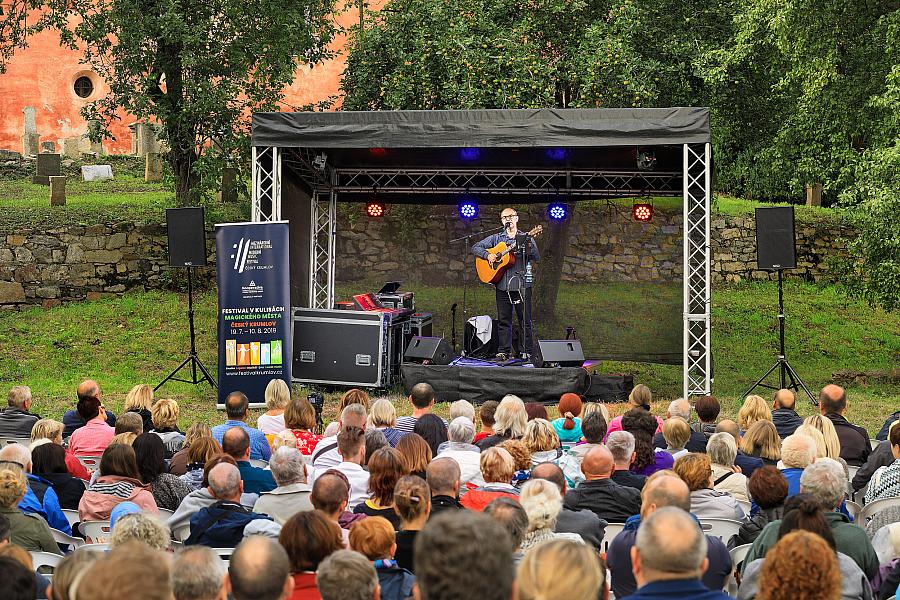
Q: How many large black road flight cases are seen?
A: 1